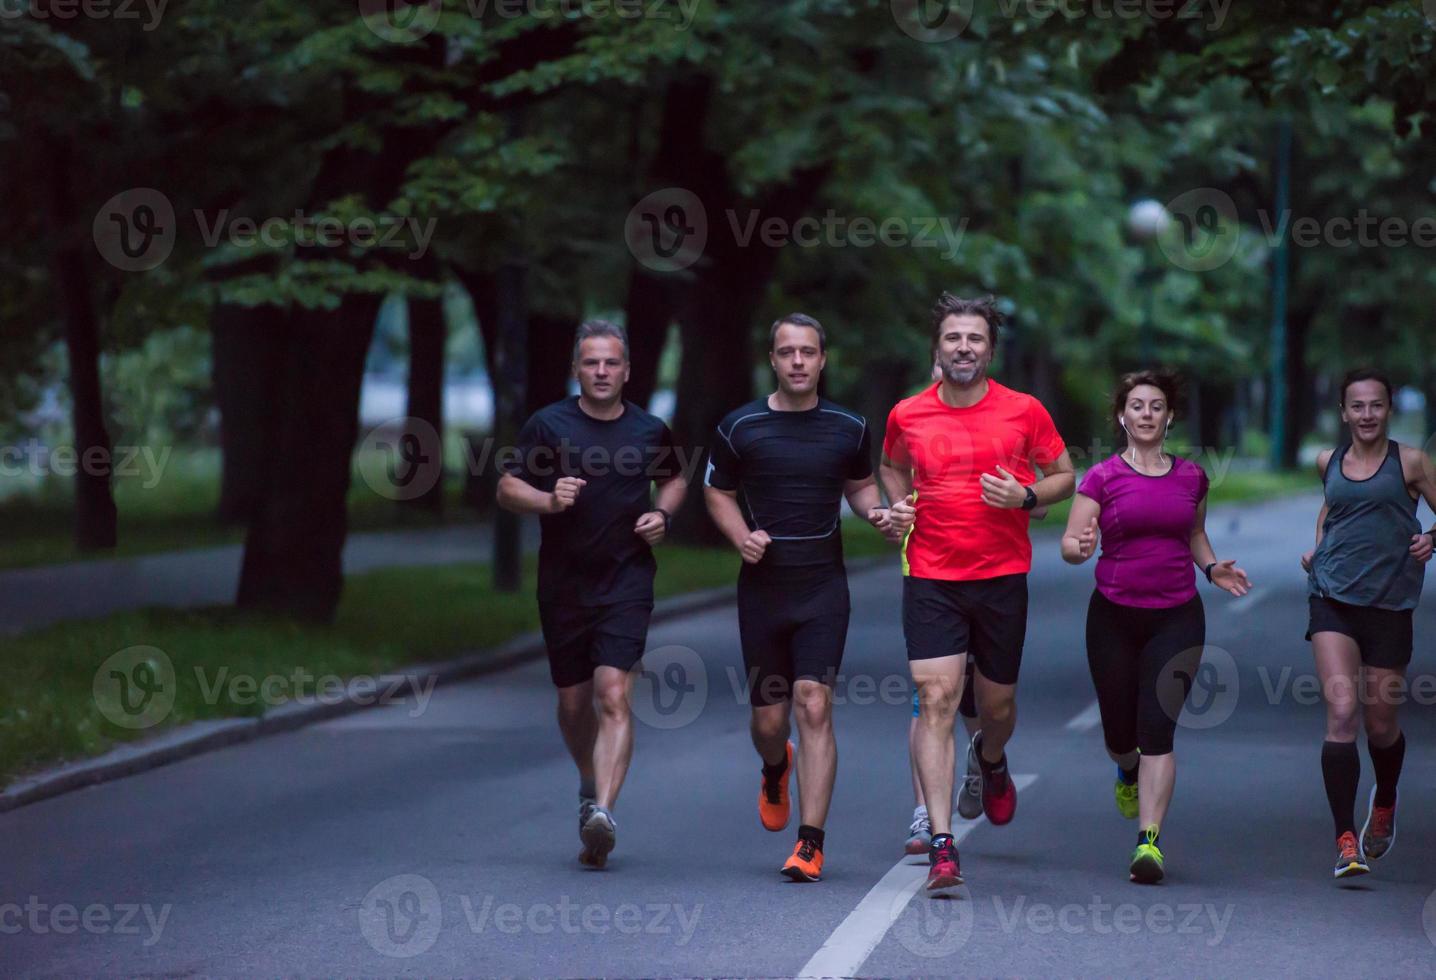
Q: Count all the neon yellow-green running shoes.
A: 2